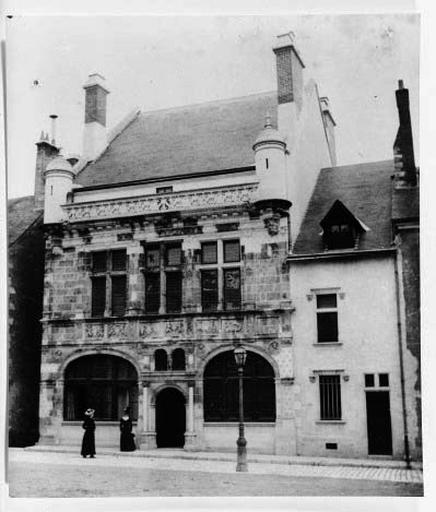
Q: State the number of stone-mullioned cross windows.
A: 3